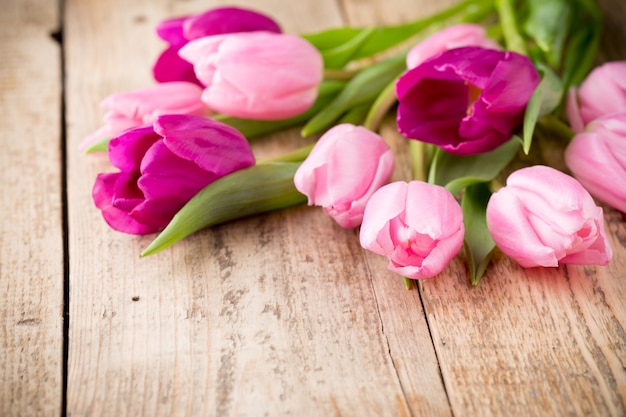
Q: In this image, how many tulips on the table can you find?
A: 11